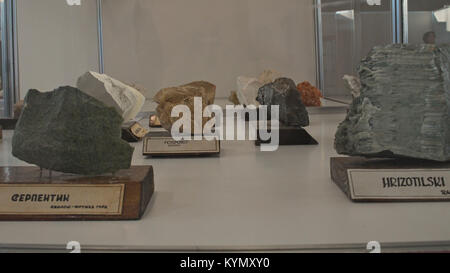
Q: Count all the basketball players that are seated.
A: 0